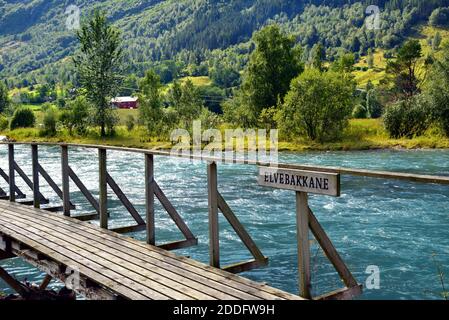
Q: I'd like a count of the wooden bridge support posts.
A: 7